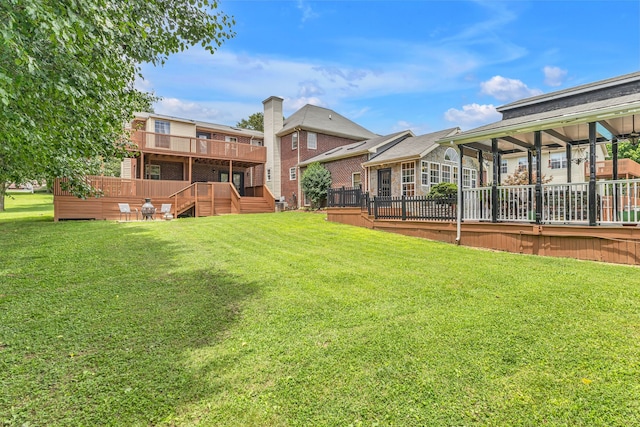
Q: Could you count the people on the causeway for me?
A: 0